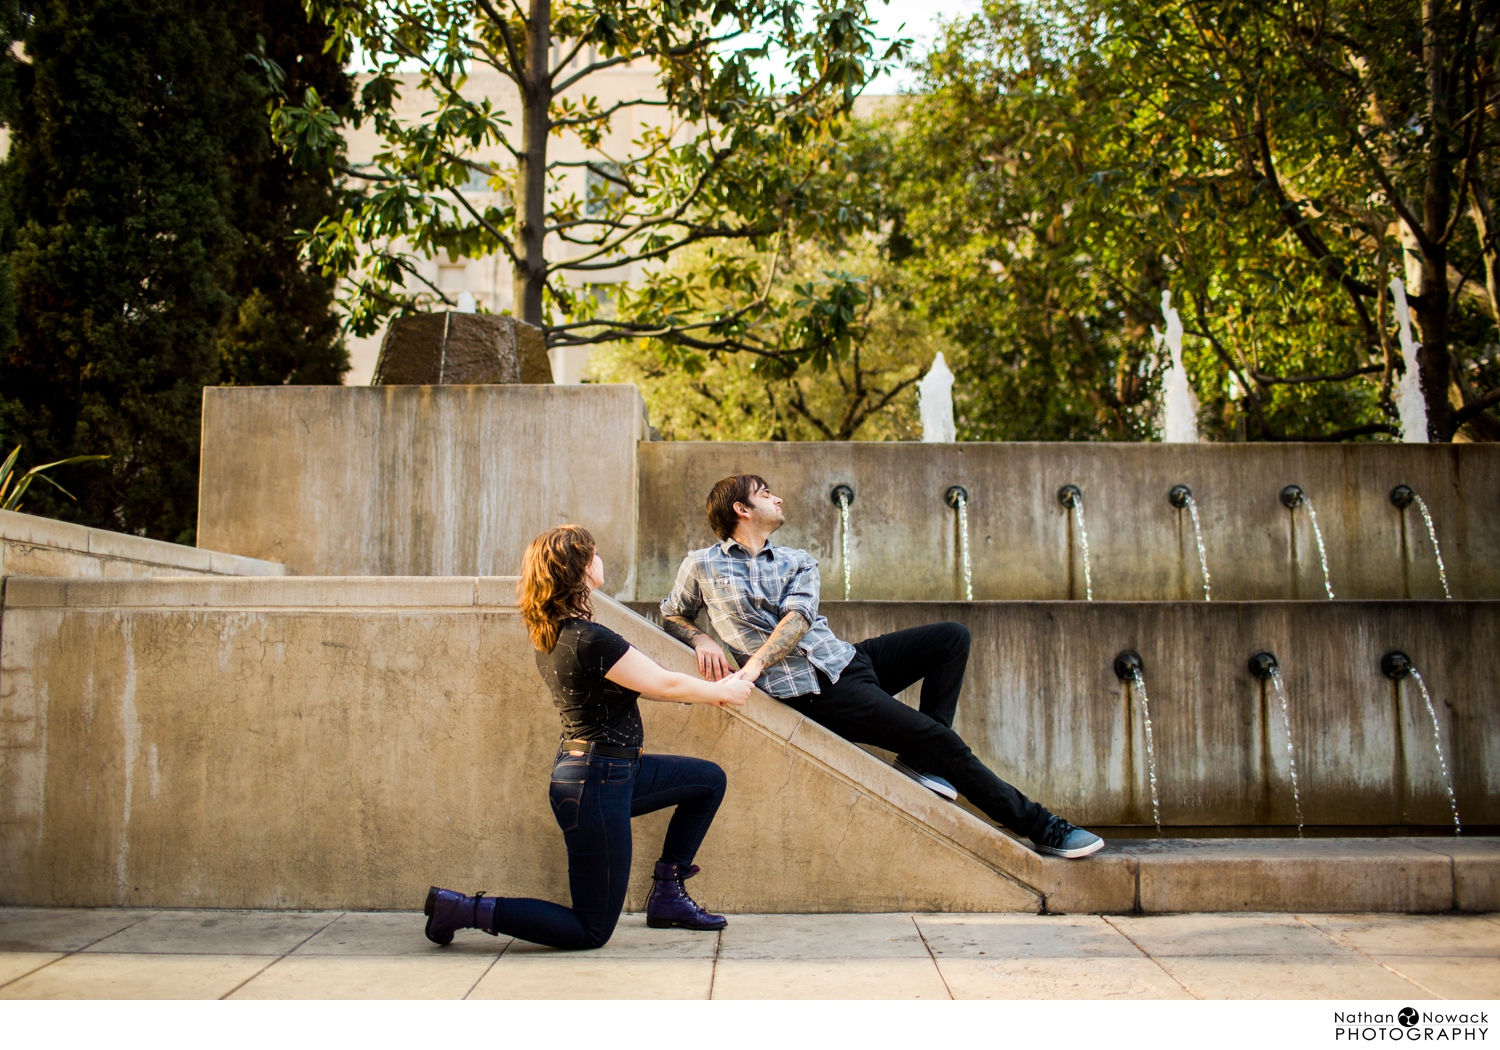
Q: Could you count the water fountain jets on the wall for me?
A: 9